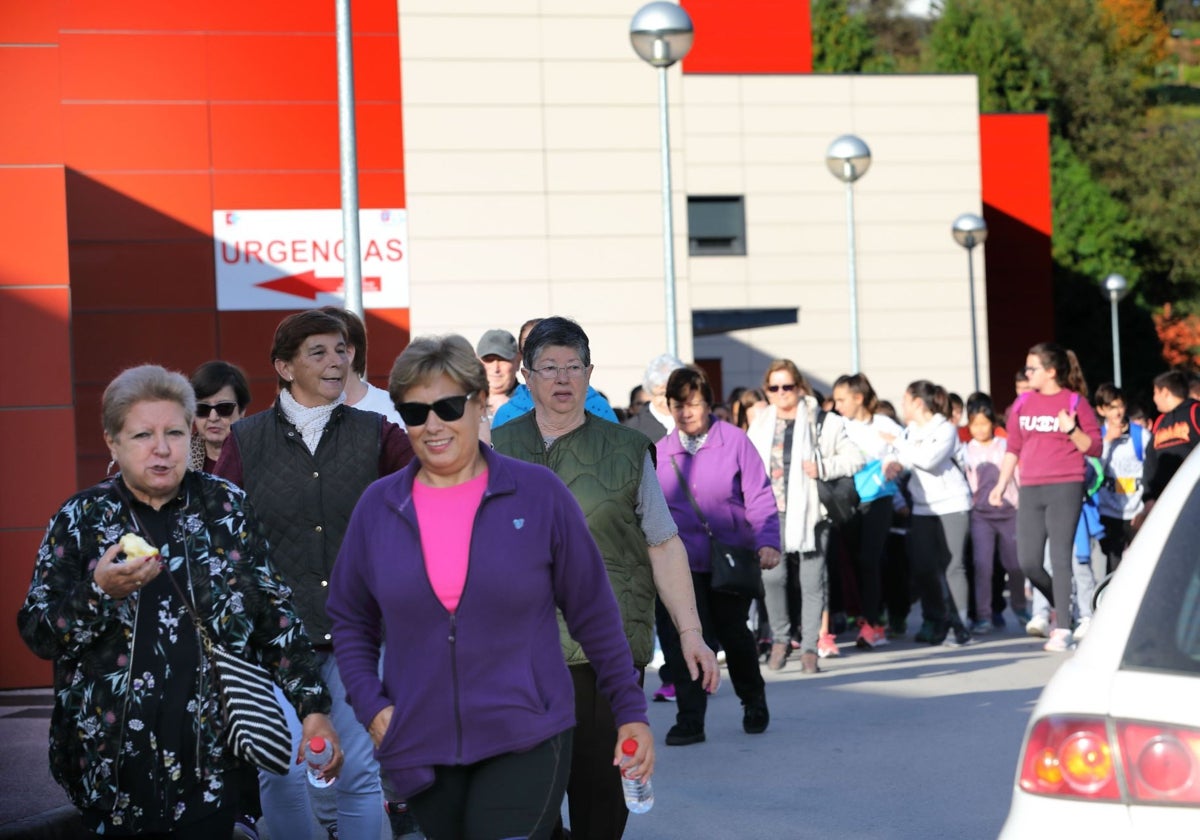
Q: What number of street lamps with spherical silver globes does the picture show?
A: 4